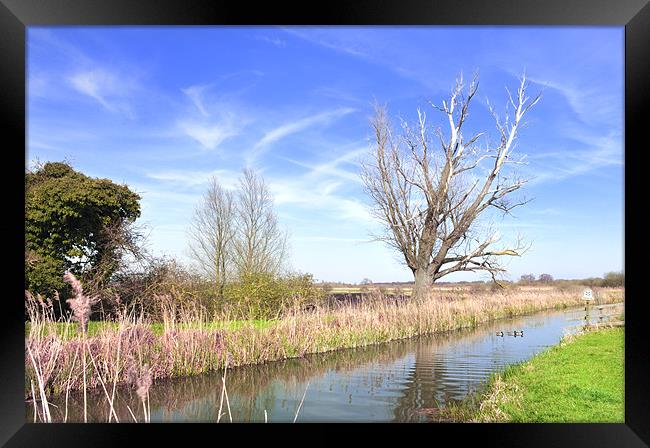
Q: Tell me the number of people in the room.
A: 0